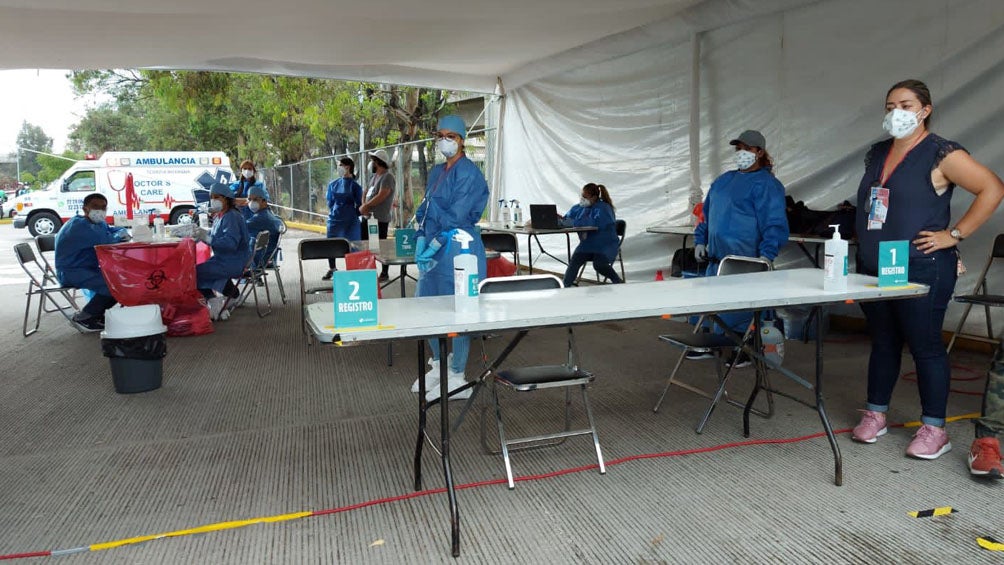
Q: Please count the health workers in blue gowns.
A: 8